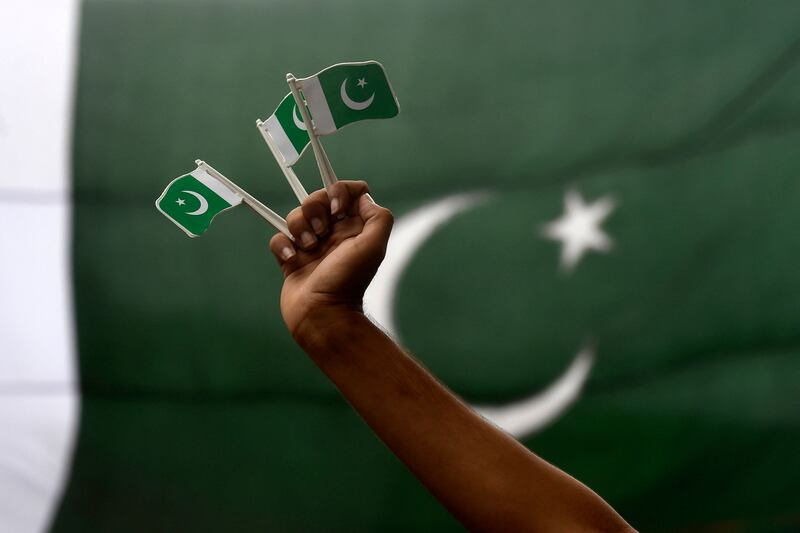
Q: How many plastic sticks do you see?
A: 3